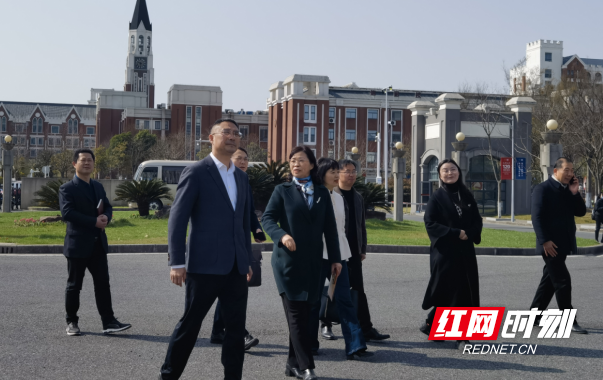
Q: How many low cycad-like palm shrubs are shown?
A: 4